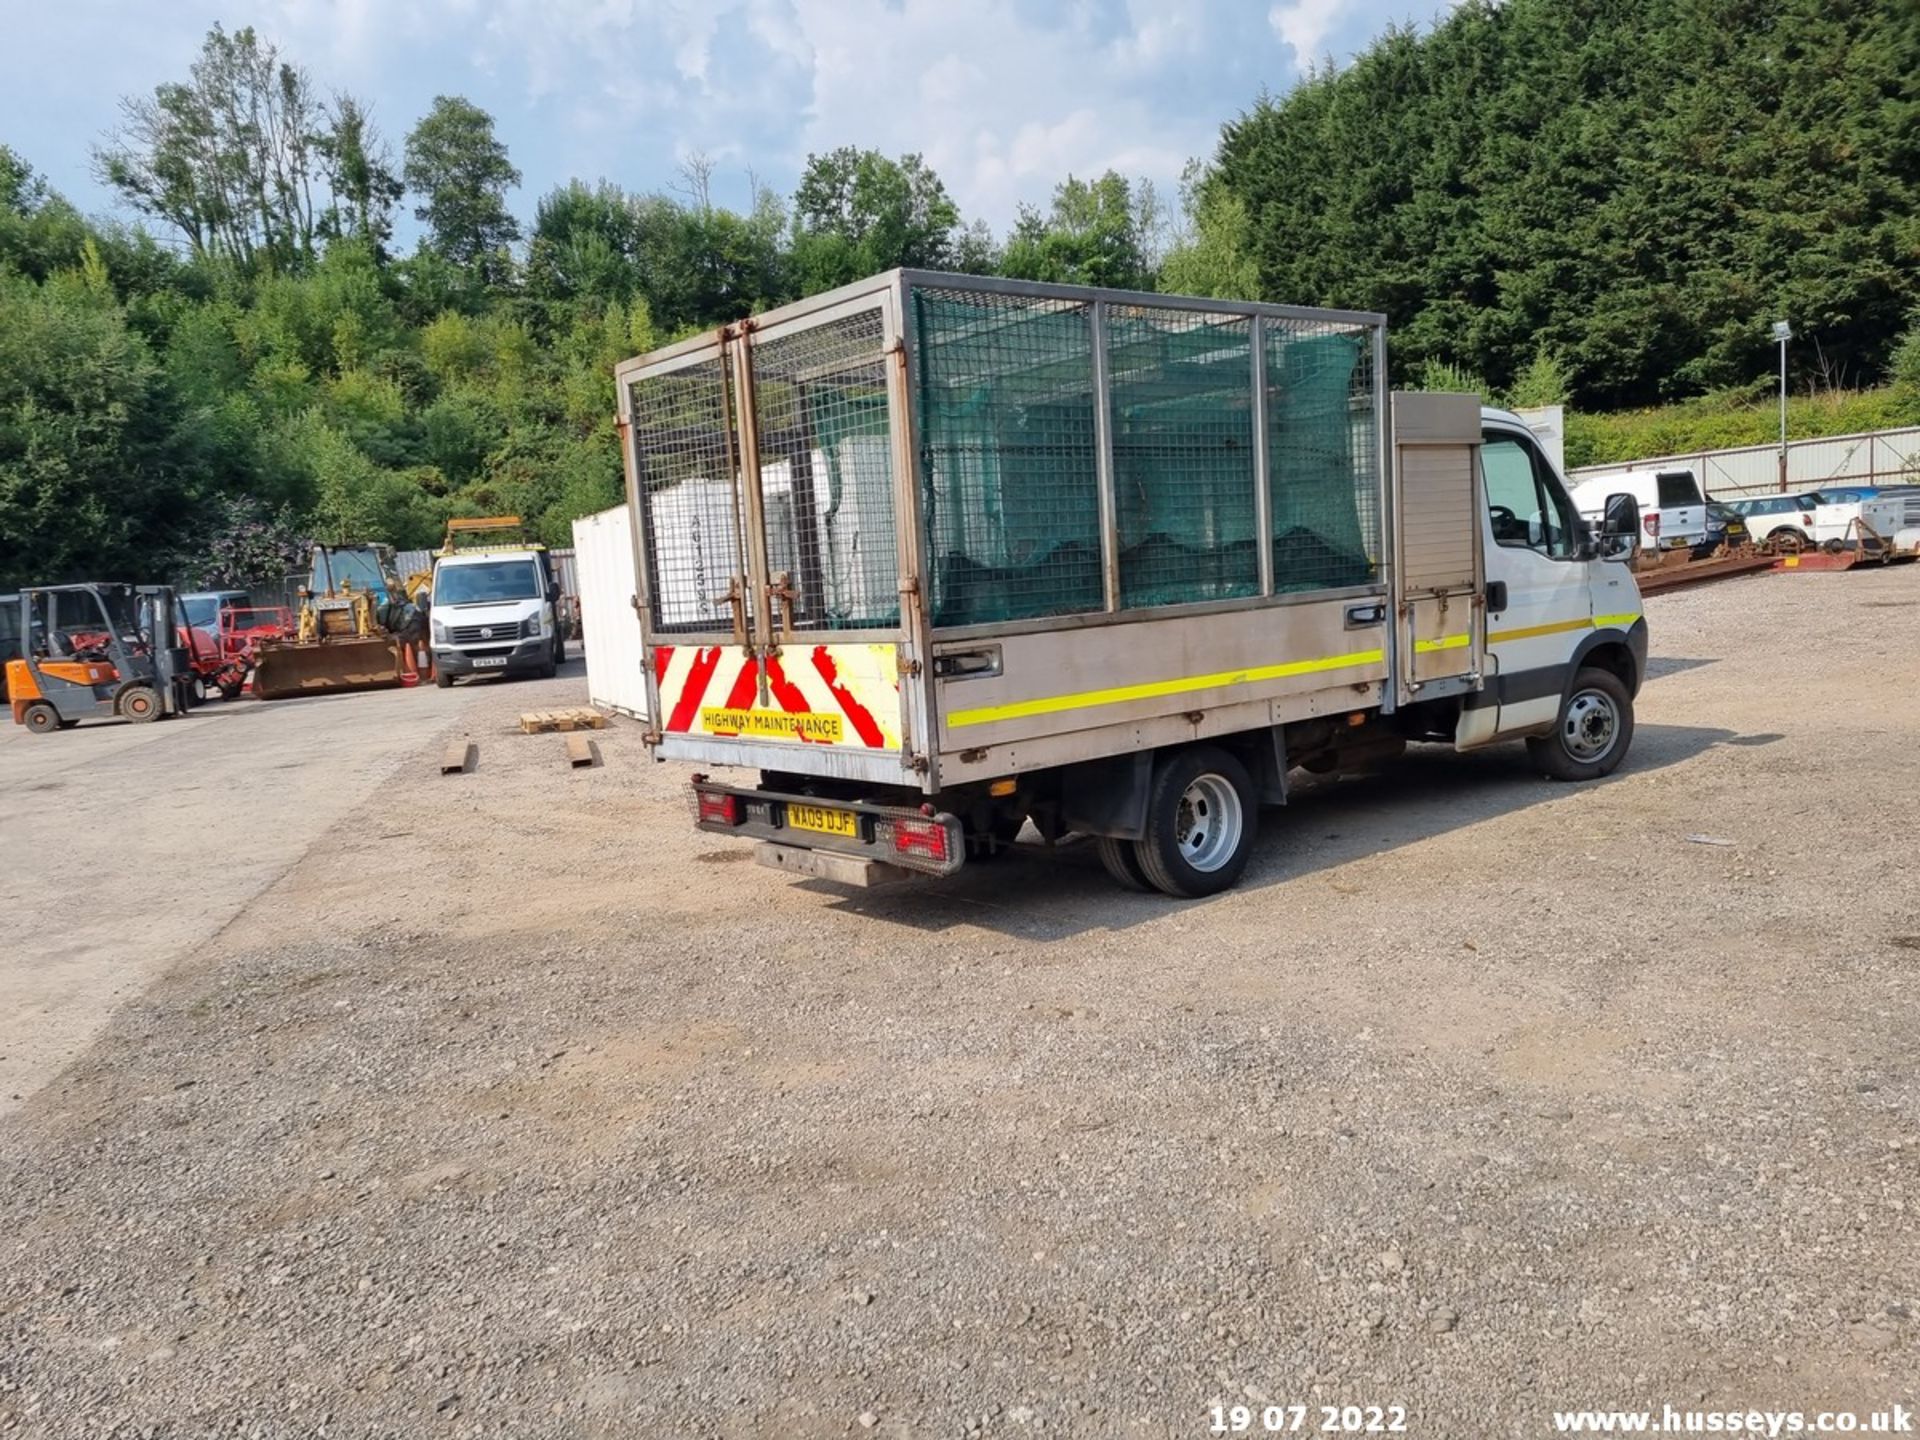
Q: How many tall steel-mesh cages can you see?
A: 1